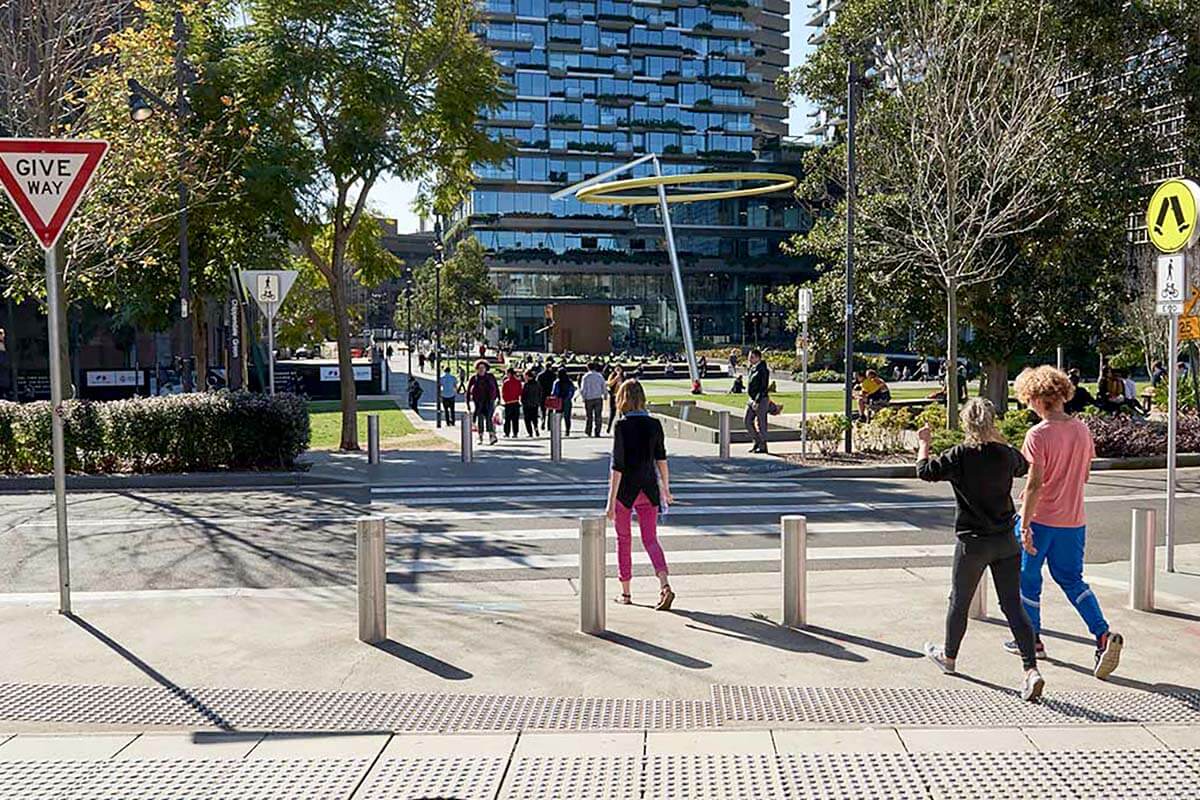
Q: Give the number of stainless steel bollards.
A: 9